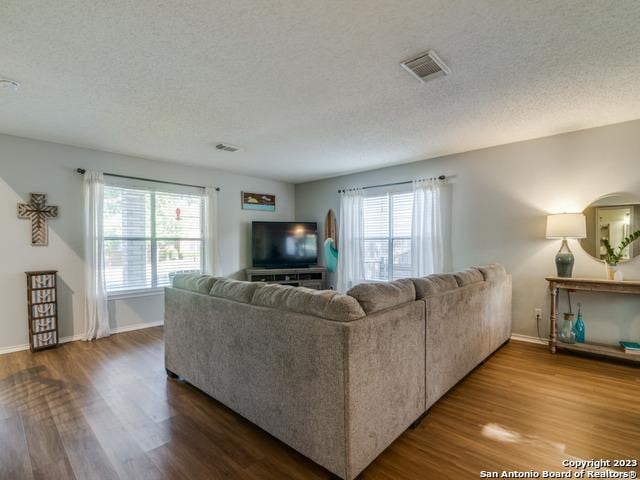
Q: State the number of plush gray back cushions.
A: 7